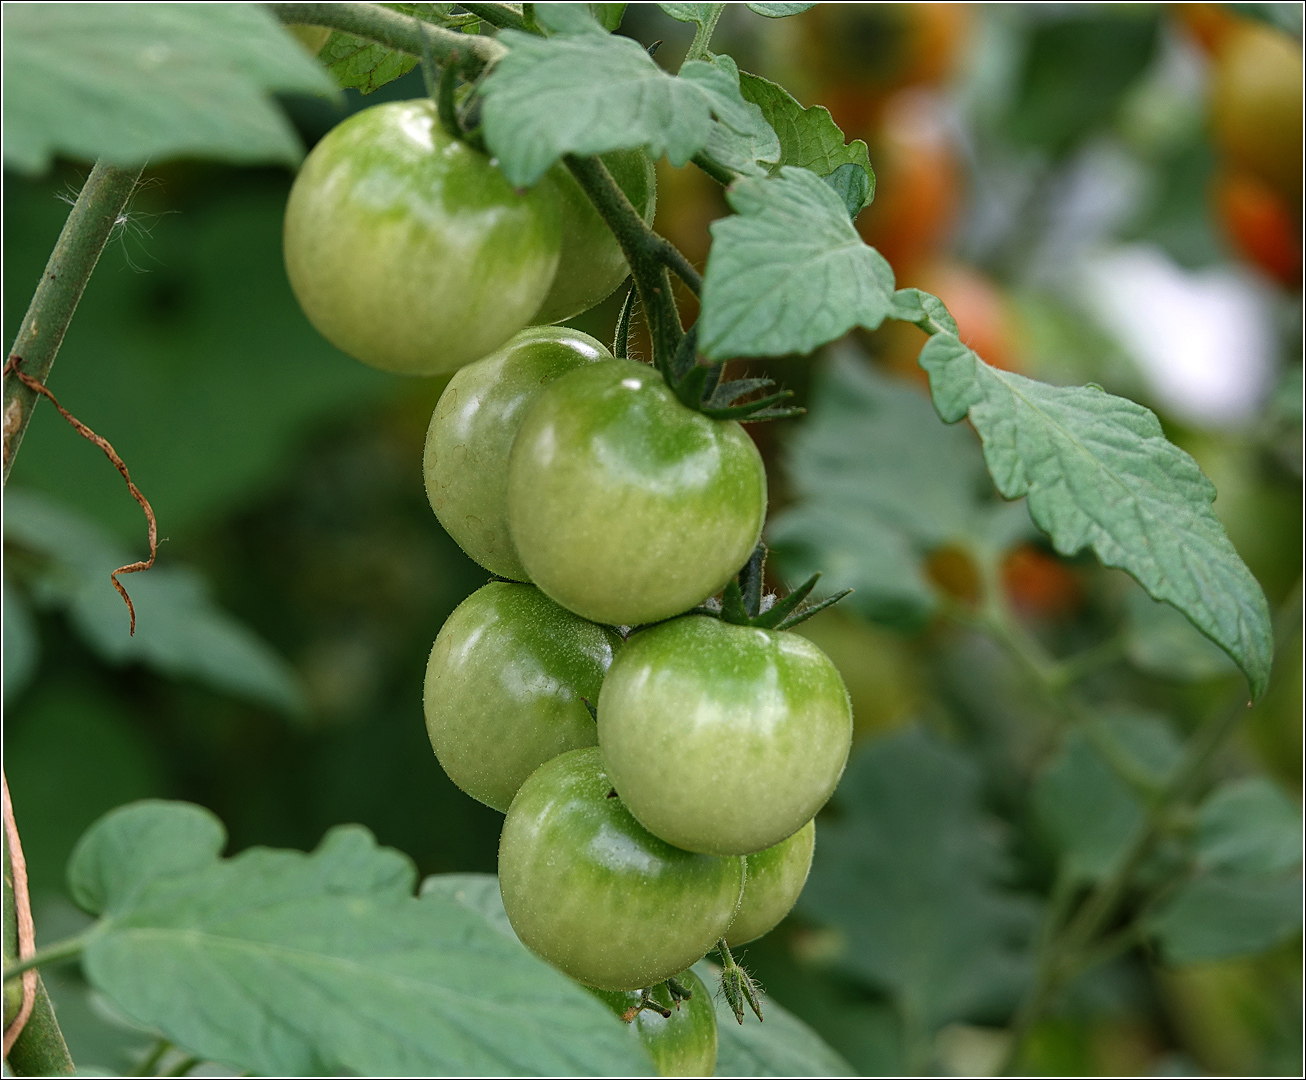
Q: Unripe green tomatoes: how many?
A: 9